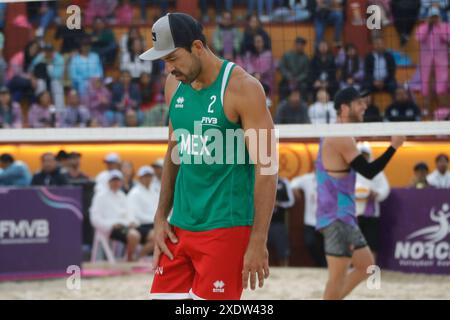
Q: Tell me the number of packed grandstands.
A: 1